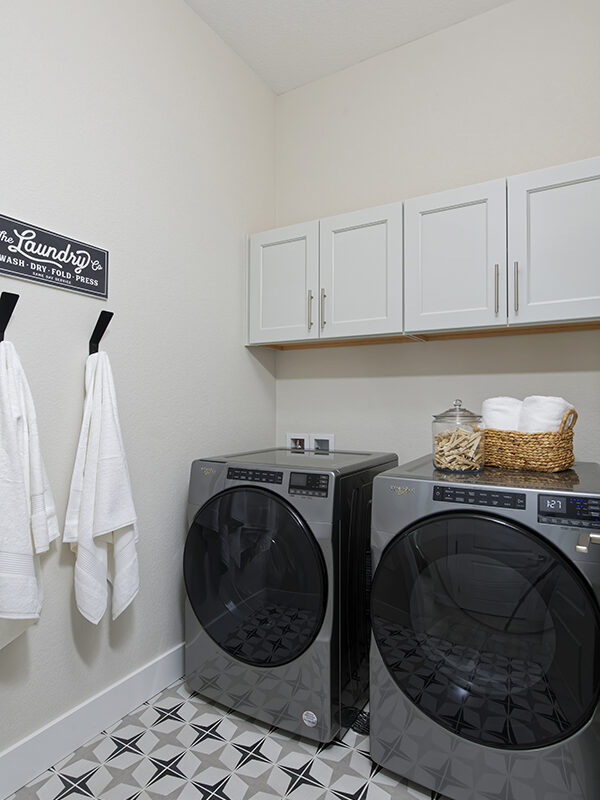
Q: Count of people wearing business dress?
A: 0